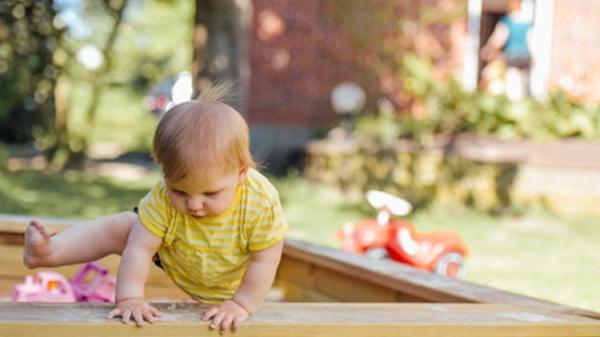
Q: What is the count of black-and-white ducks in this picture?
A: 0